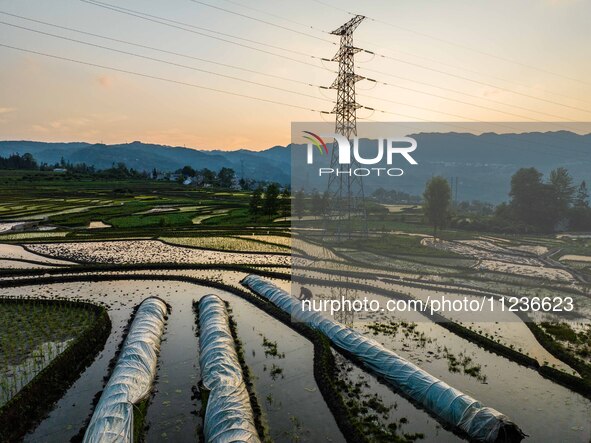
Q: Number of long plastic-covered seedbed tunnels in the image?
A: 3